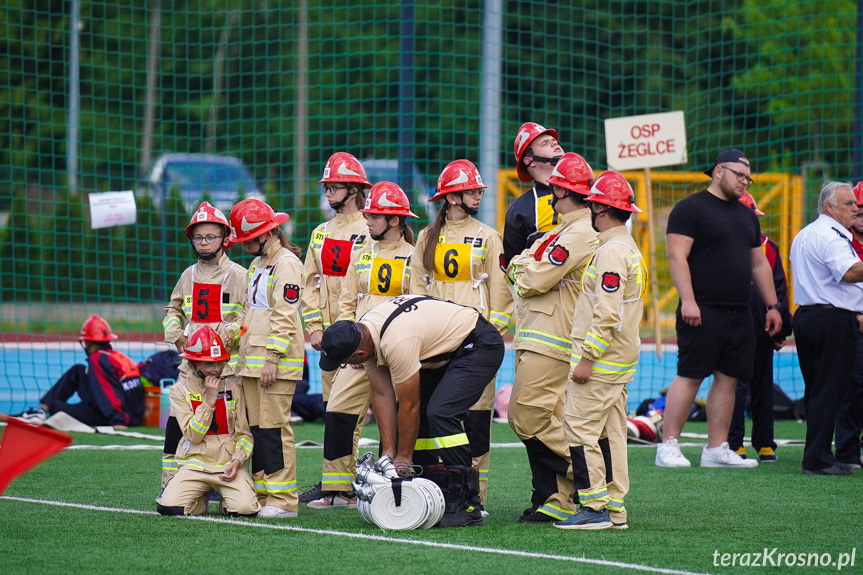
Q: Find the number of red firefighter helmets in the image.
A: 12